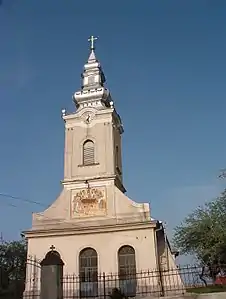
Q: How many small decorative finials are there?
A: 2